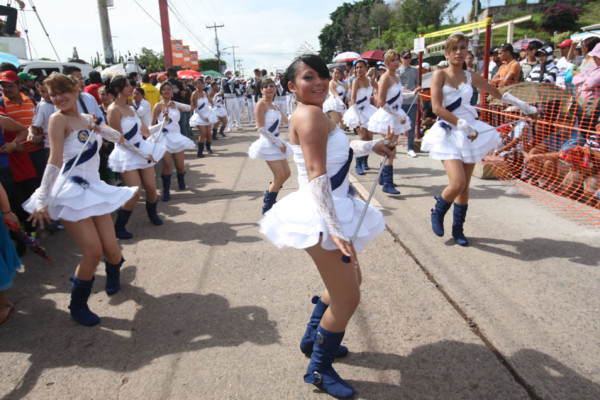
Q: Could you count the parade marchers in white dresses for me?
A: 11